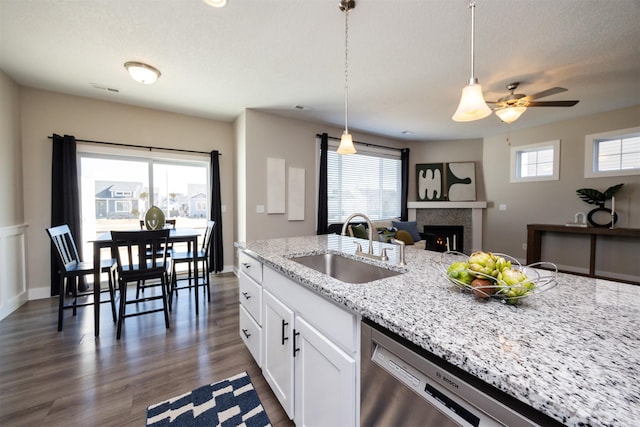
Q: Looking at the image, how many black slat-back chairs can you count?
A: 4